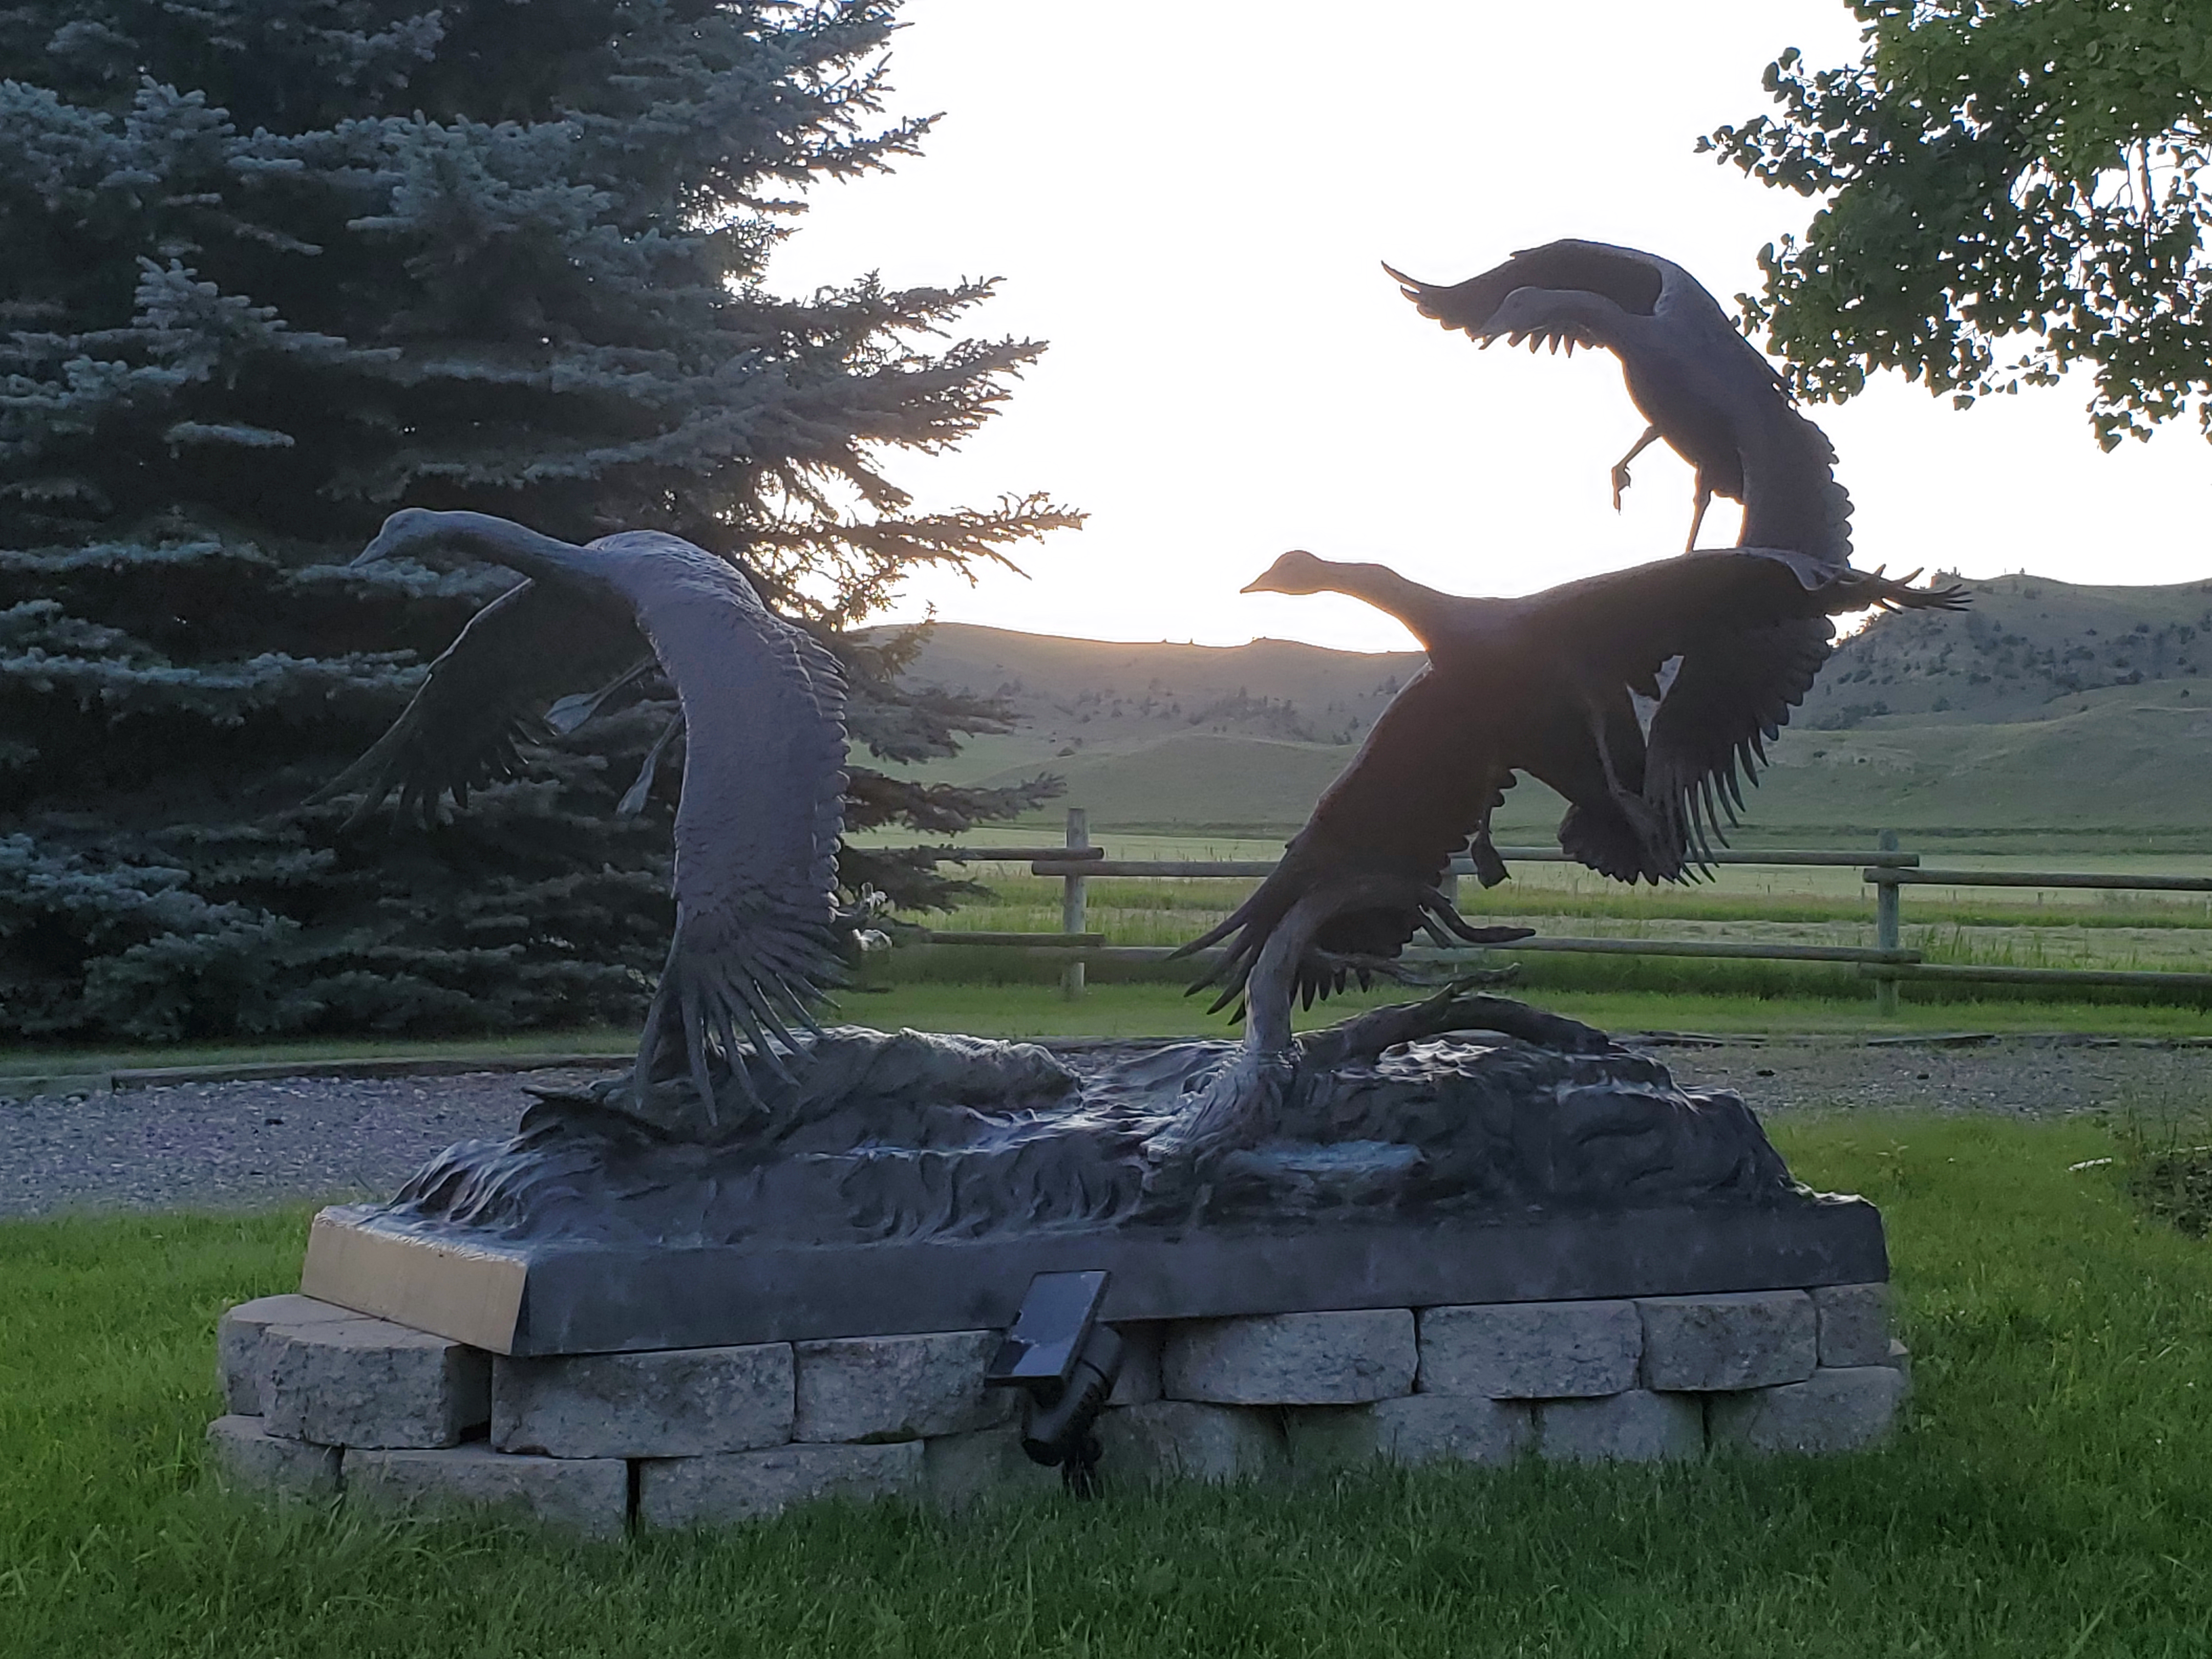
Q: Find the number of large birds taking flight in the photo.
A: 3